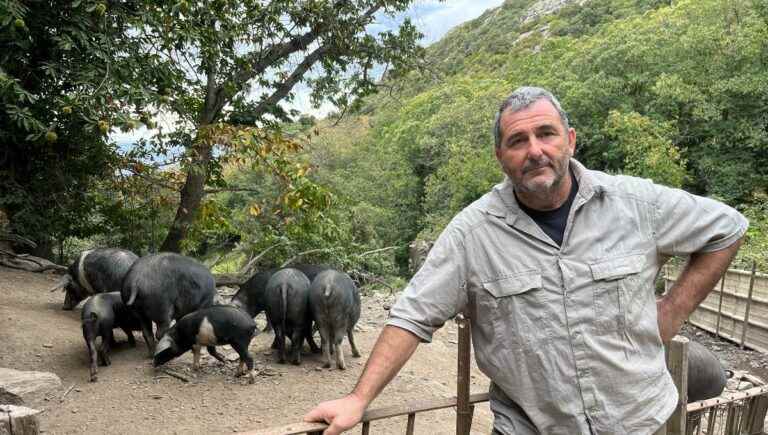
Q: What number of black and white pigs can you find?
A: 2